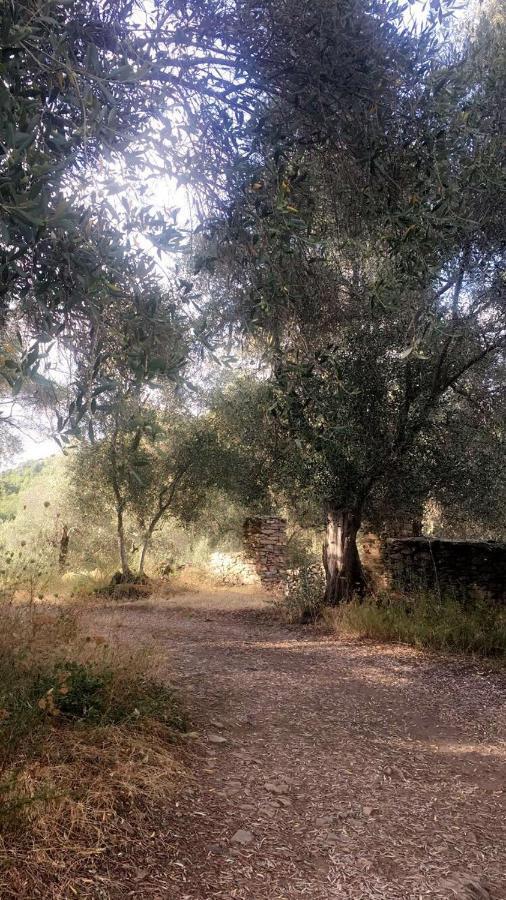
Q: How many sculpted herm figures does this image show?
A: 0